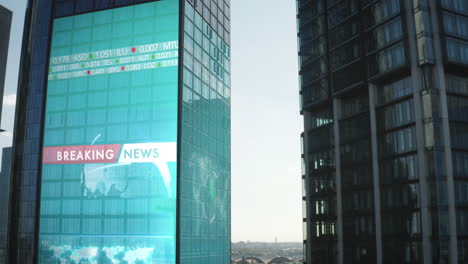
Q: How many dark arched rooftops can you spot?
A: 2